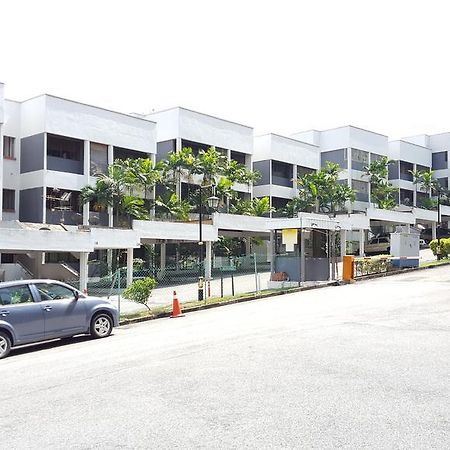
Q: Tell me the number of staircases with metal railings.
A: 2